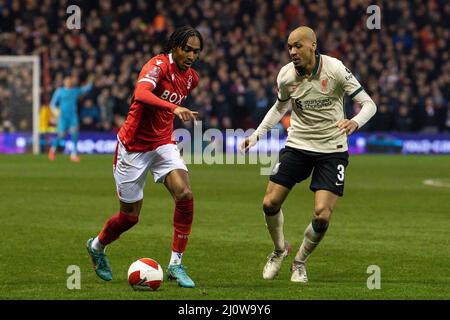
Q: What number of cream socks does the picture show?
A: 2